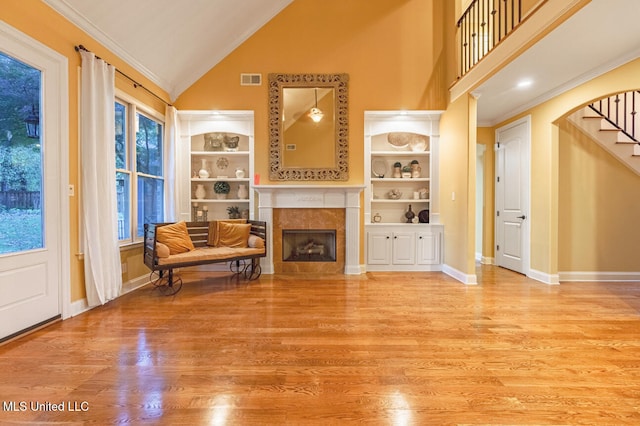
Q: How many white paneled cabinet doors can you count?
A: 3